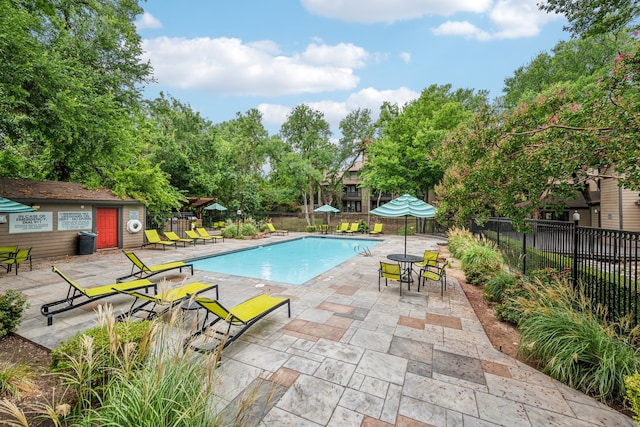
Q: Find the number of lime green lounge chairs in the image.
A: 12